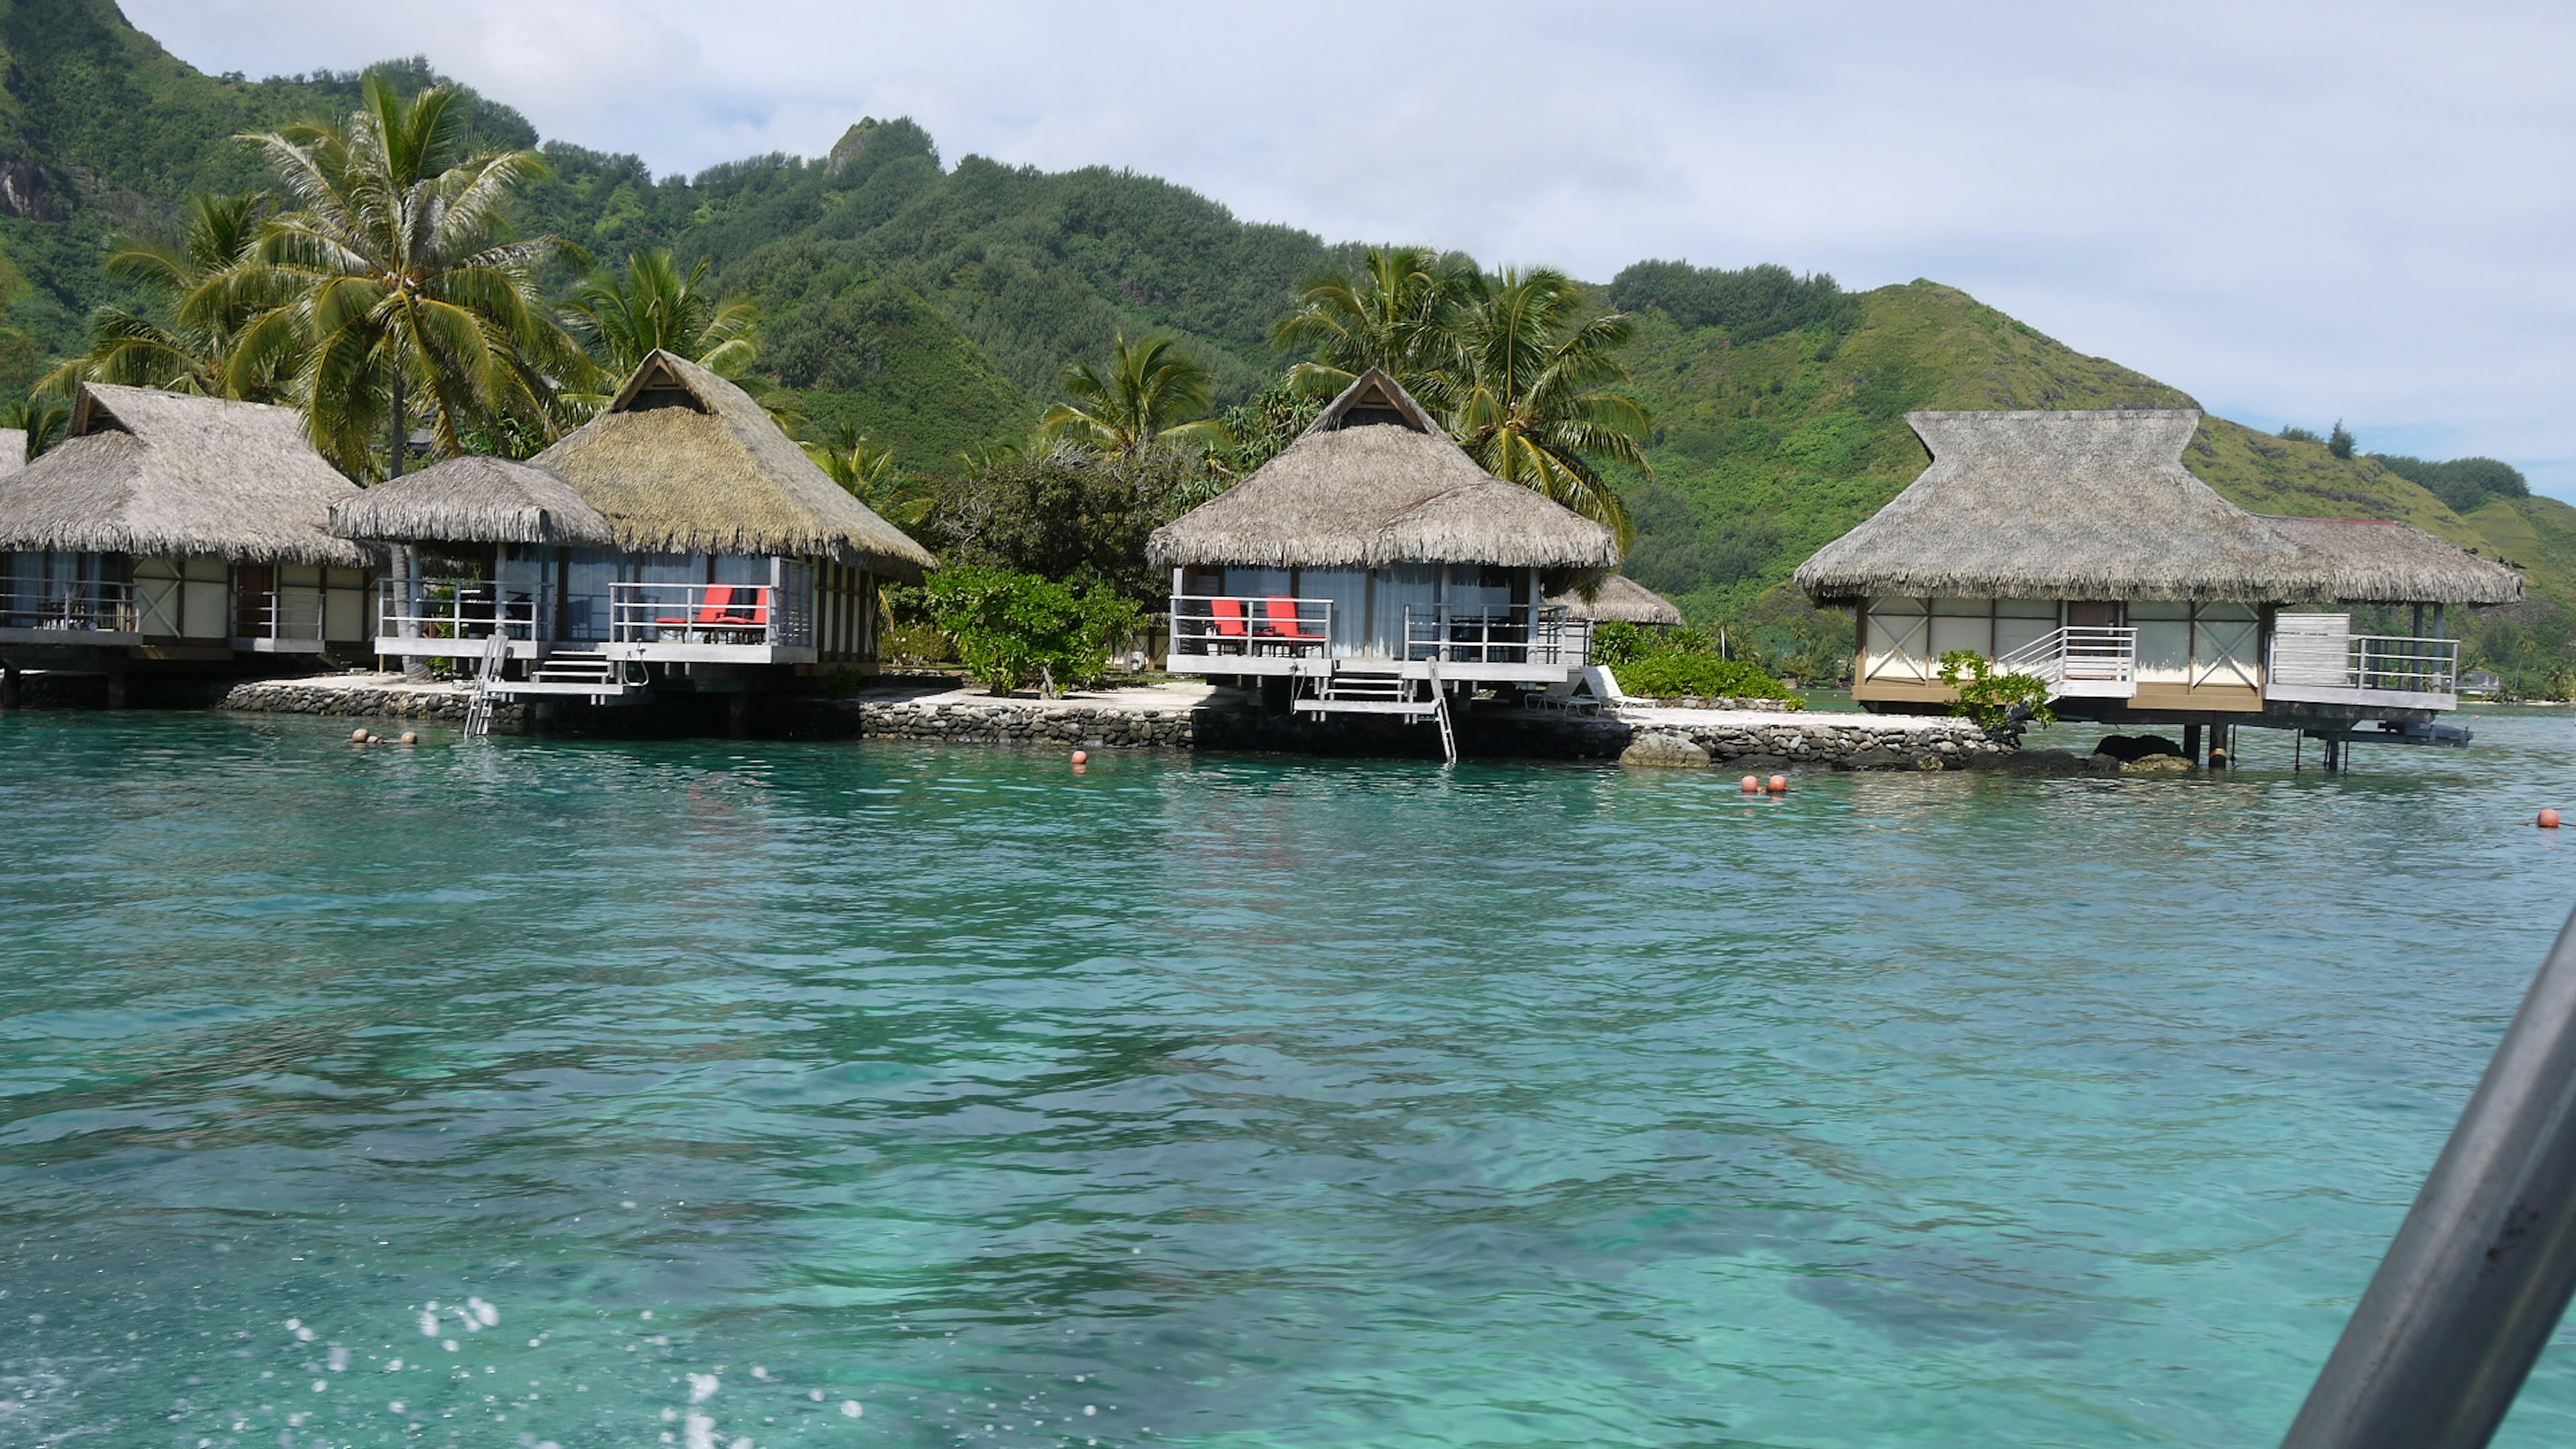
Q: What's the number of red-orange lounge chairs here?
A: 4